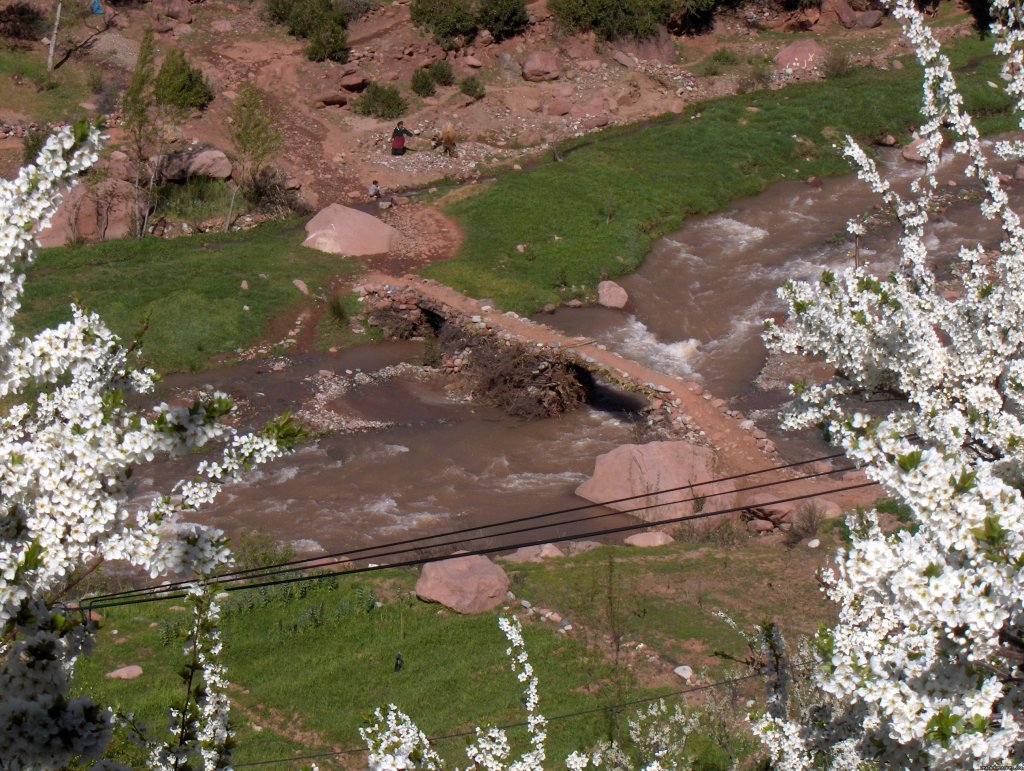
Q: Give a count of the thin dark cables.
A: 4